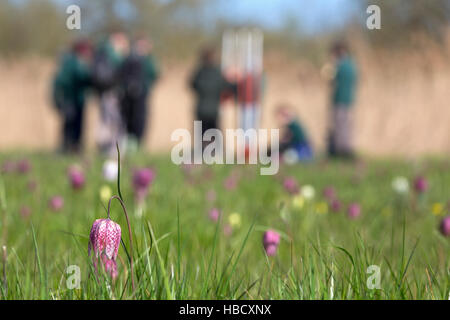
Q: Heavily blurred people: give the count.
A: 6